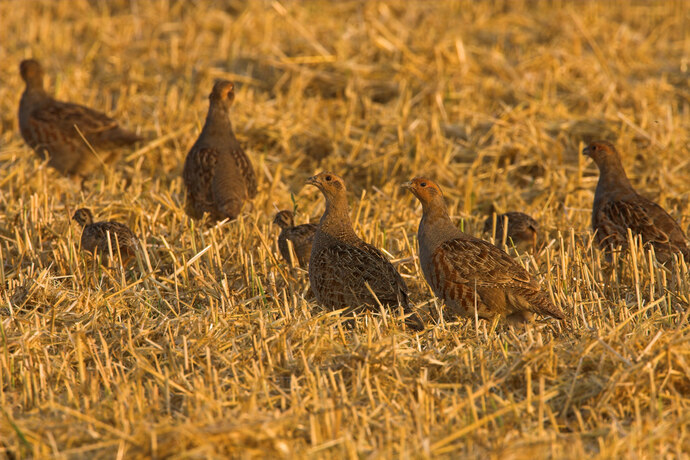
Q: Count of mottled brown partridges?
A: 8